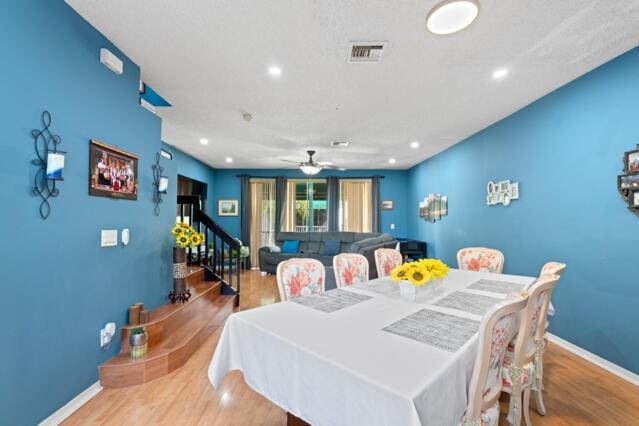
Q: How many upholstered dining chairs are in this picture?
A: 7